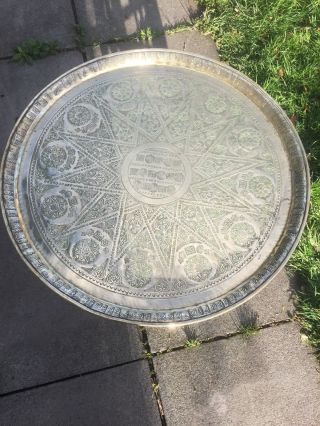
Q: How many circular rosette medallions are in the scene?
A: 12